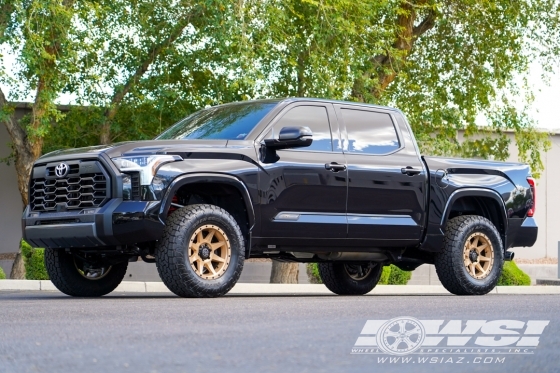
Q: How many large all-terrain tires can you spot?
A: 4